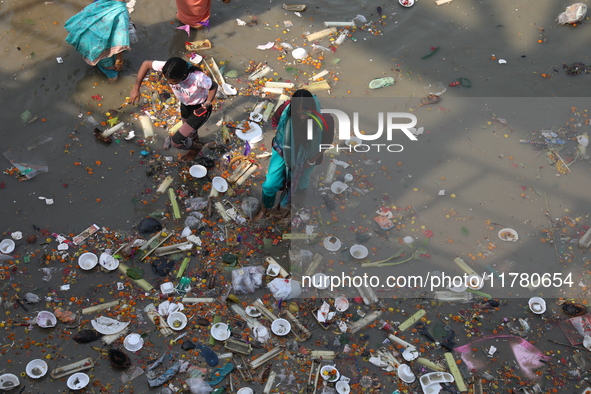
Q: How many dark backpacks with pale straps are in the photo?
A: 0